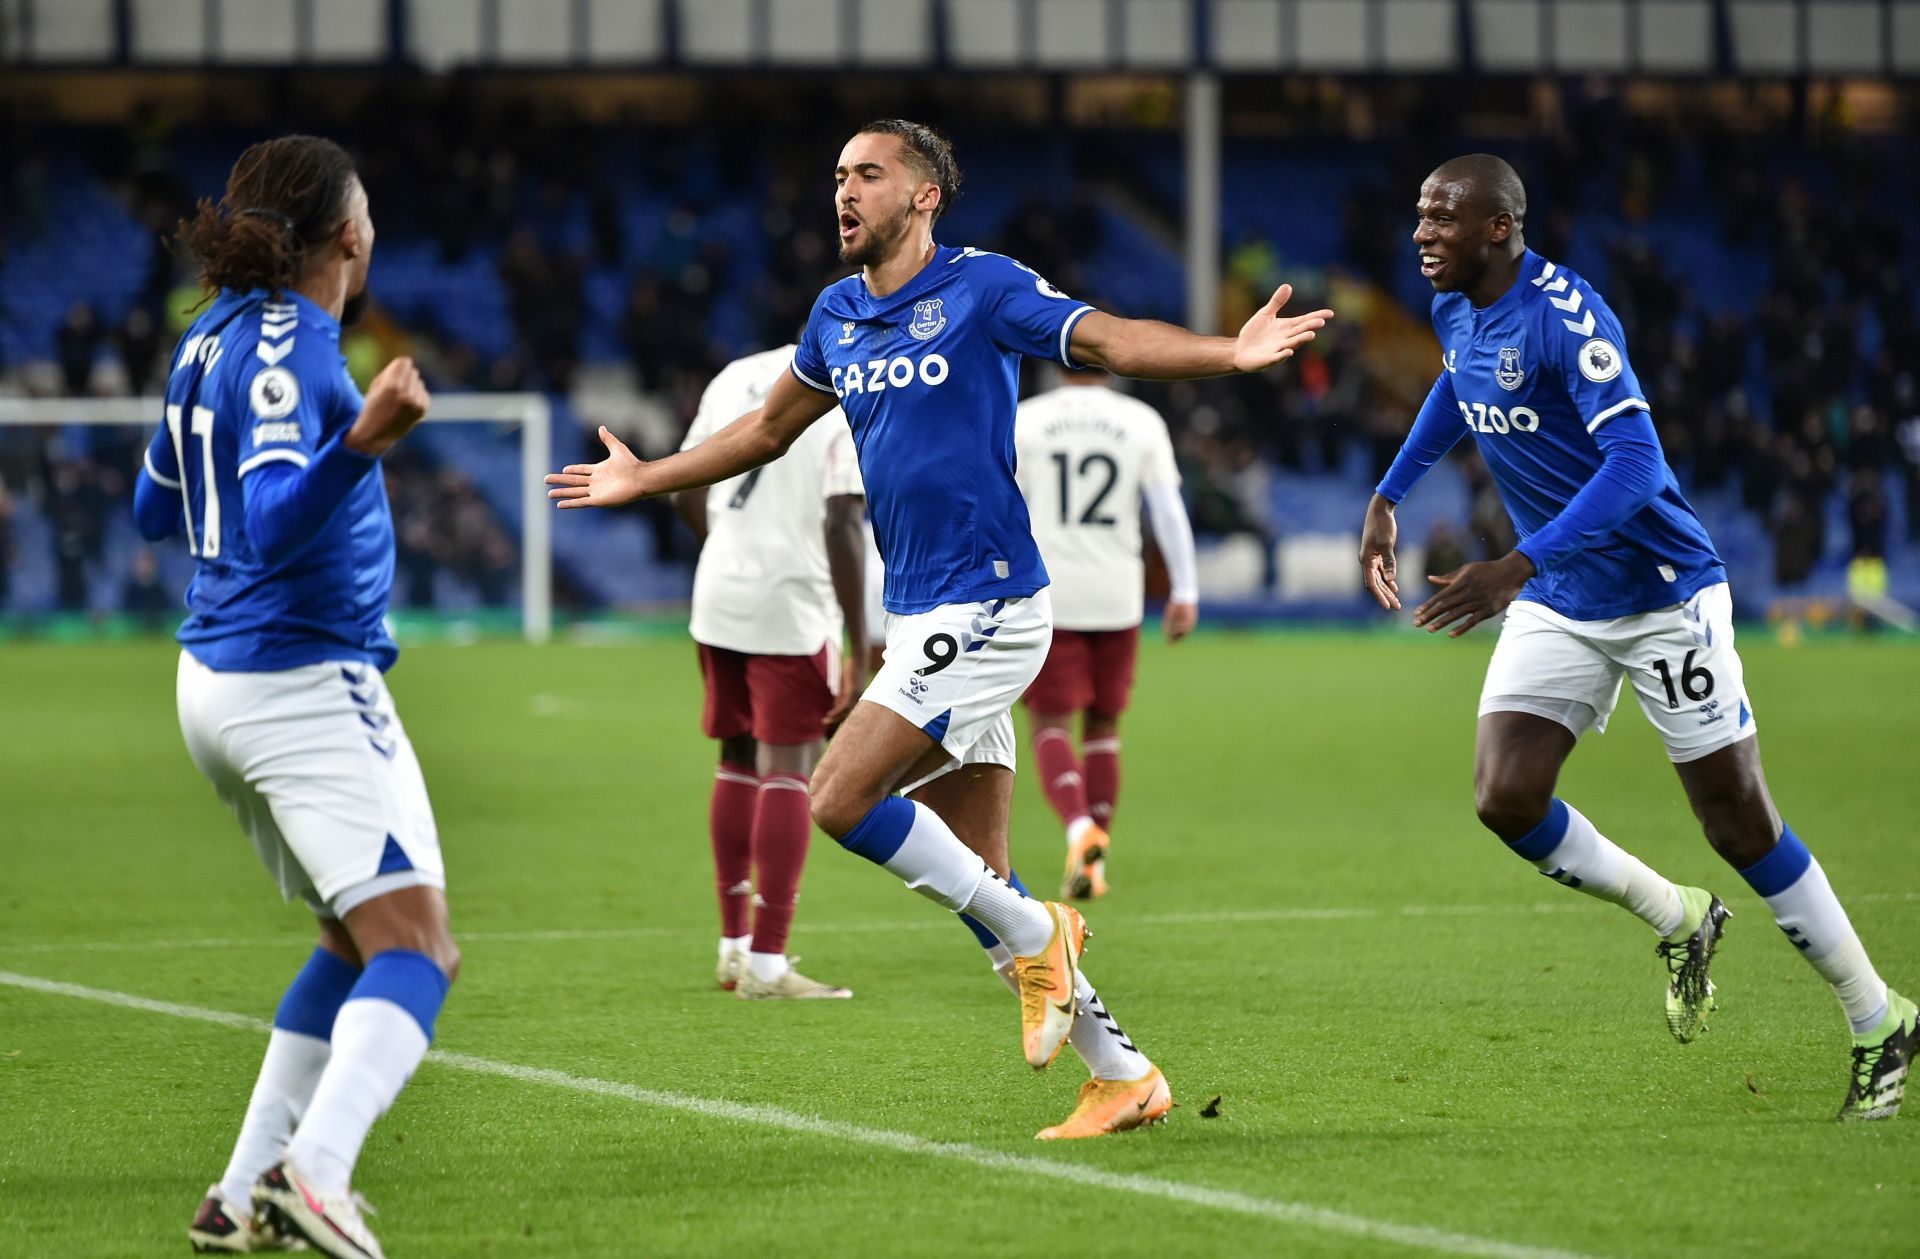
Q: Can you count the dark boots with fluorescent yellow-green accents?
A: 2